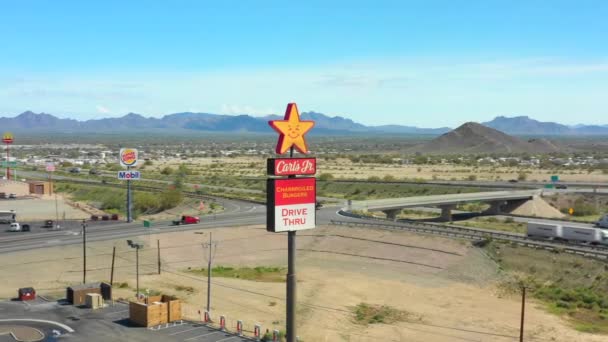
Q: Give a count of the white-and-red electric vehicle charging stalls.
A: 5